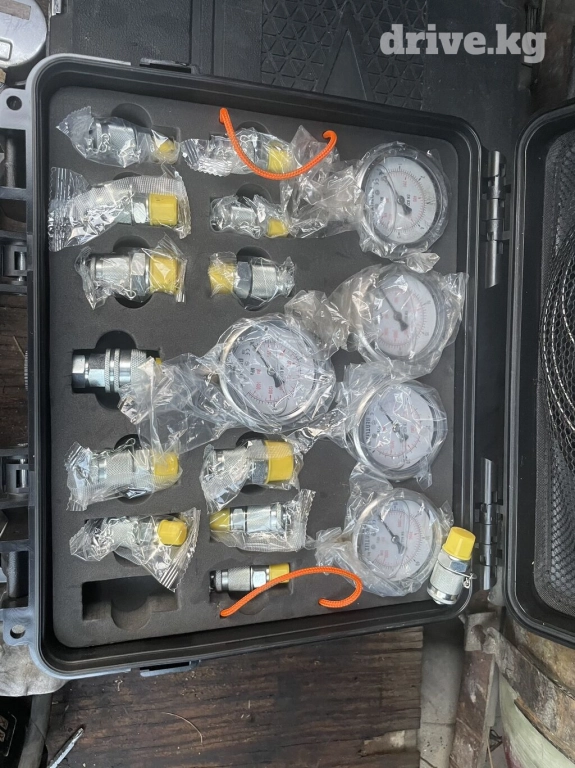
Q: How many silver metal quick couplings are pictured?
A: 13